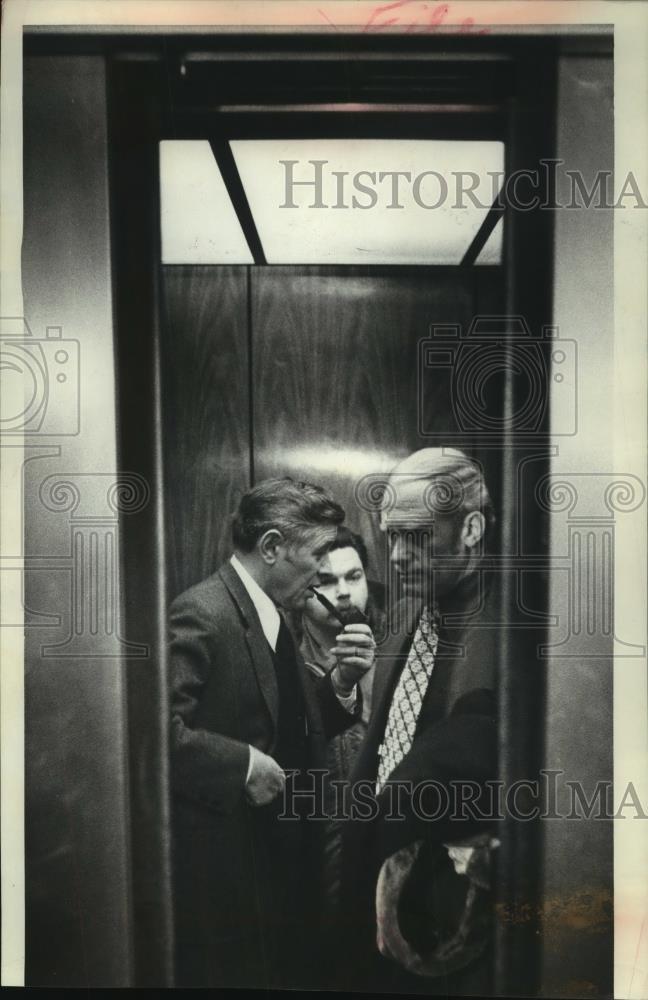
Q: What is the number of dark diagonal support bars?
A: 2